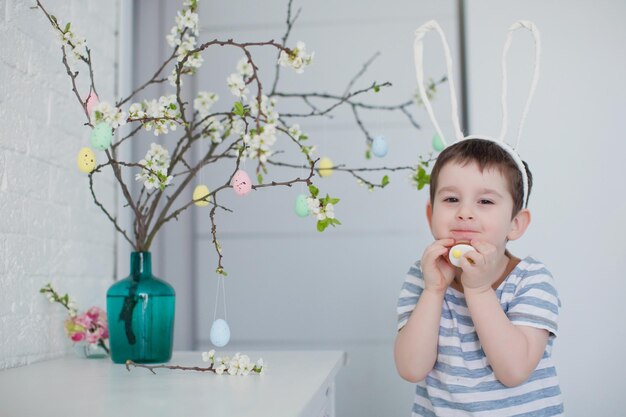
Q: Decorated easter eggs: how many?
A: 10